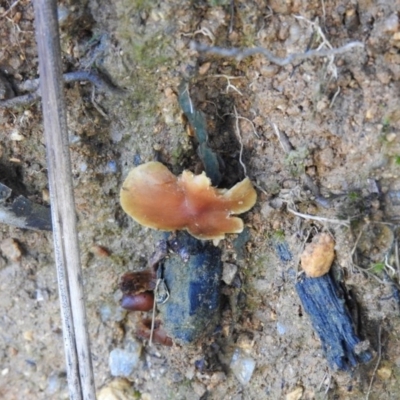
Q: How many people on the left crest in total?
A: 0